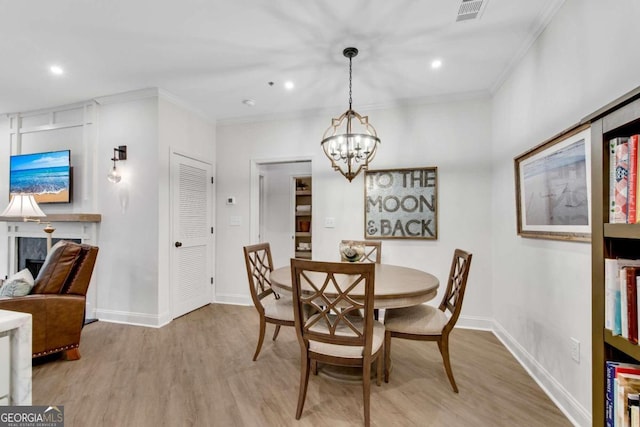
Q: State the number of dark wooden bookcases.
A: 1